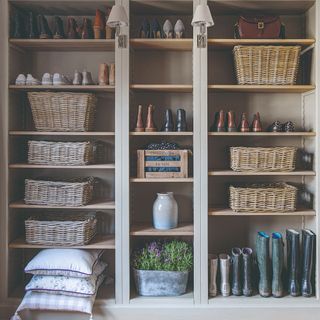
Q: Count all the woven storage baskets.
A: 7